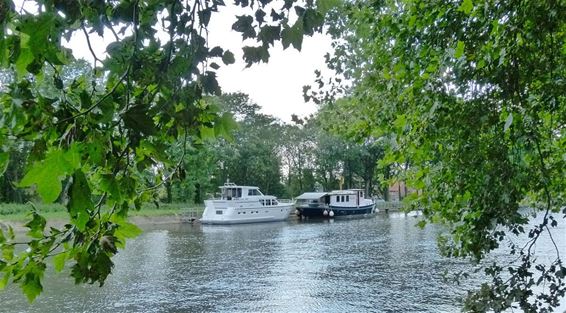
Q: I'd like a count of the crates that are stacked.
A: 0